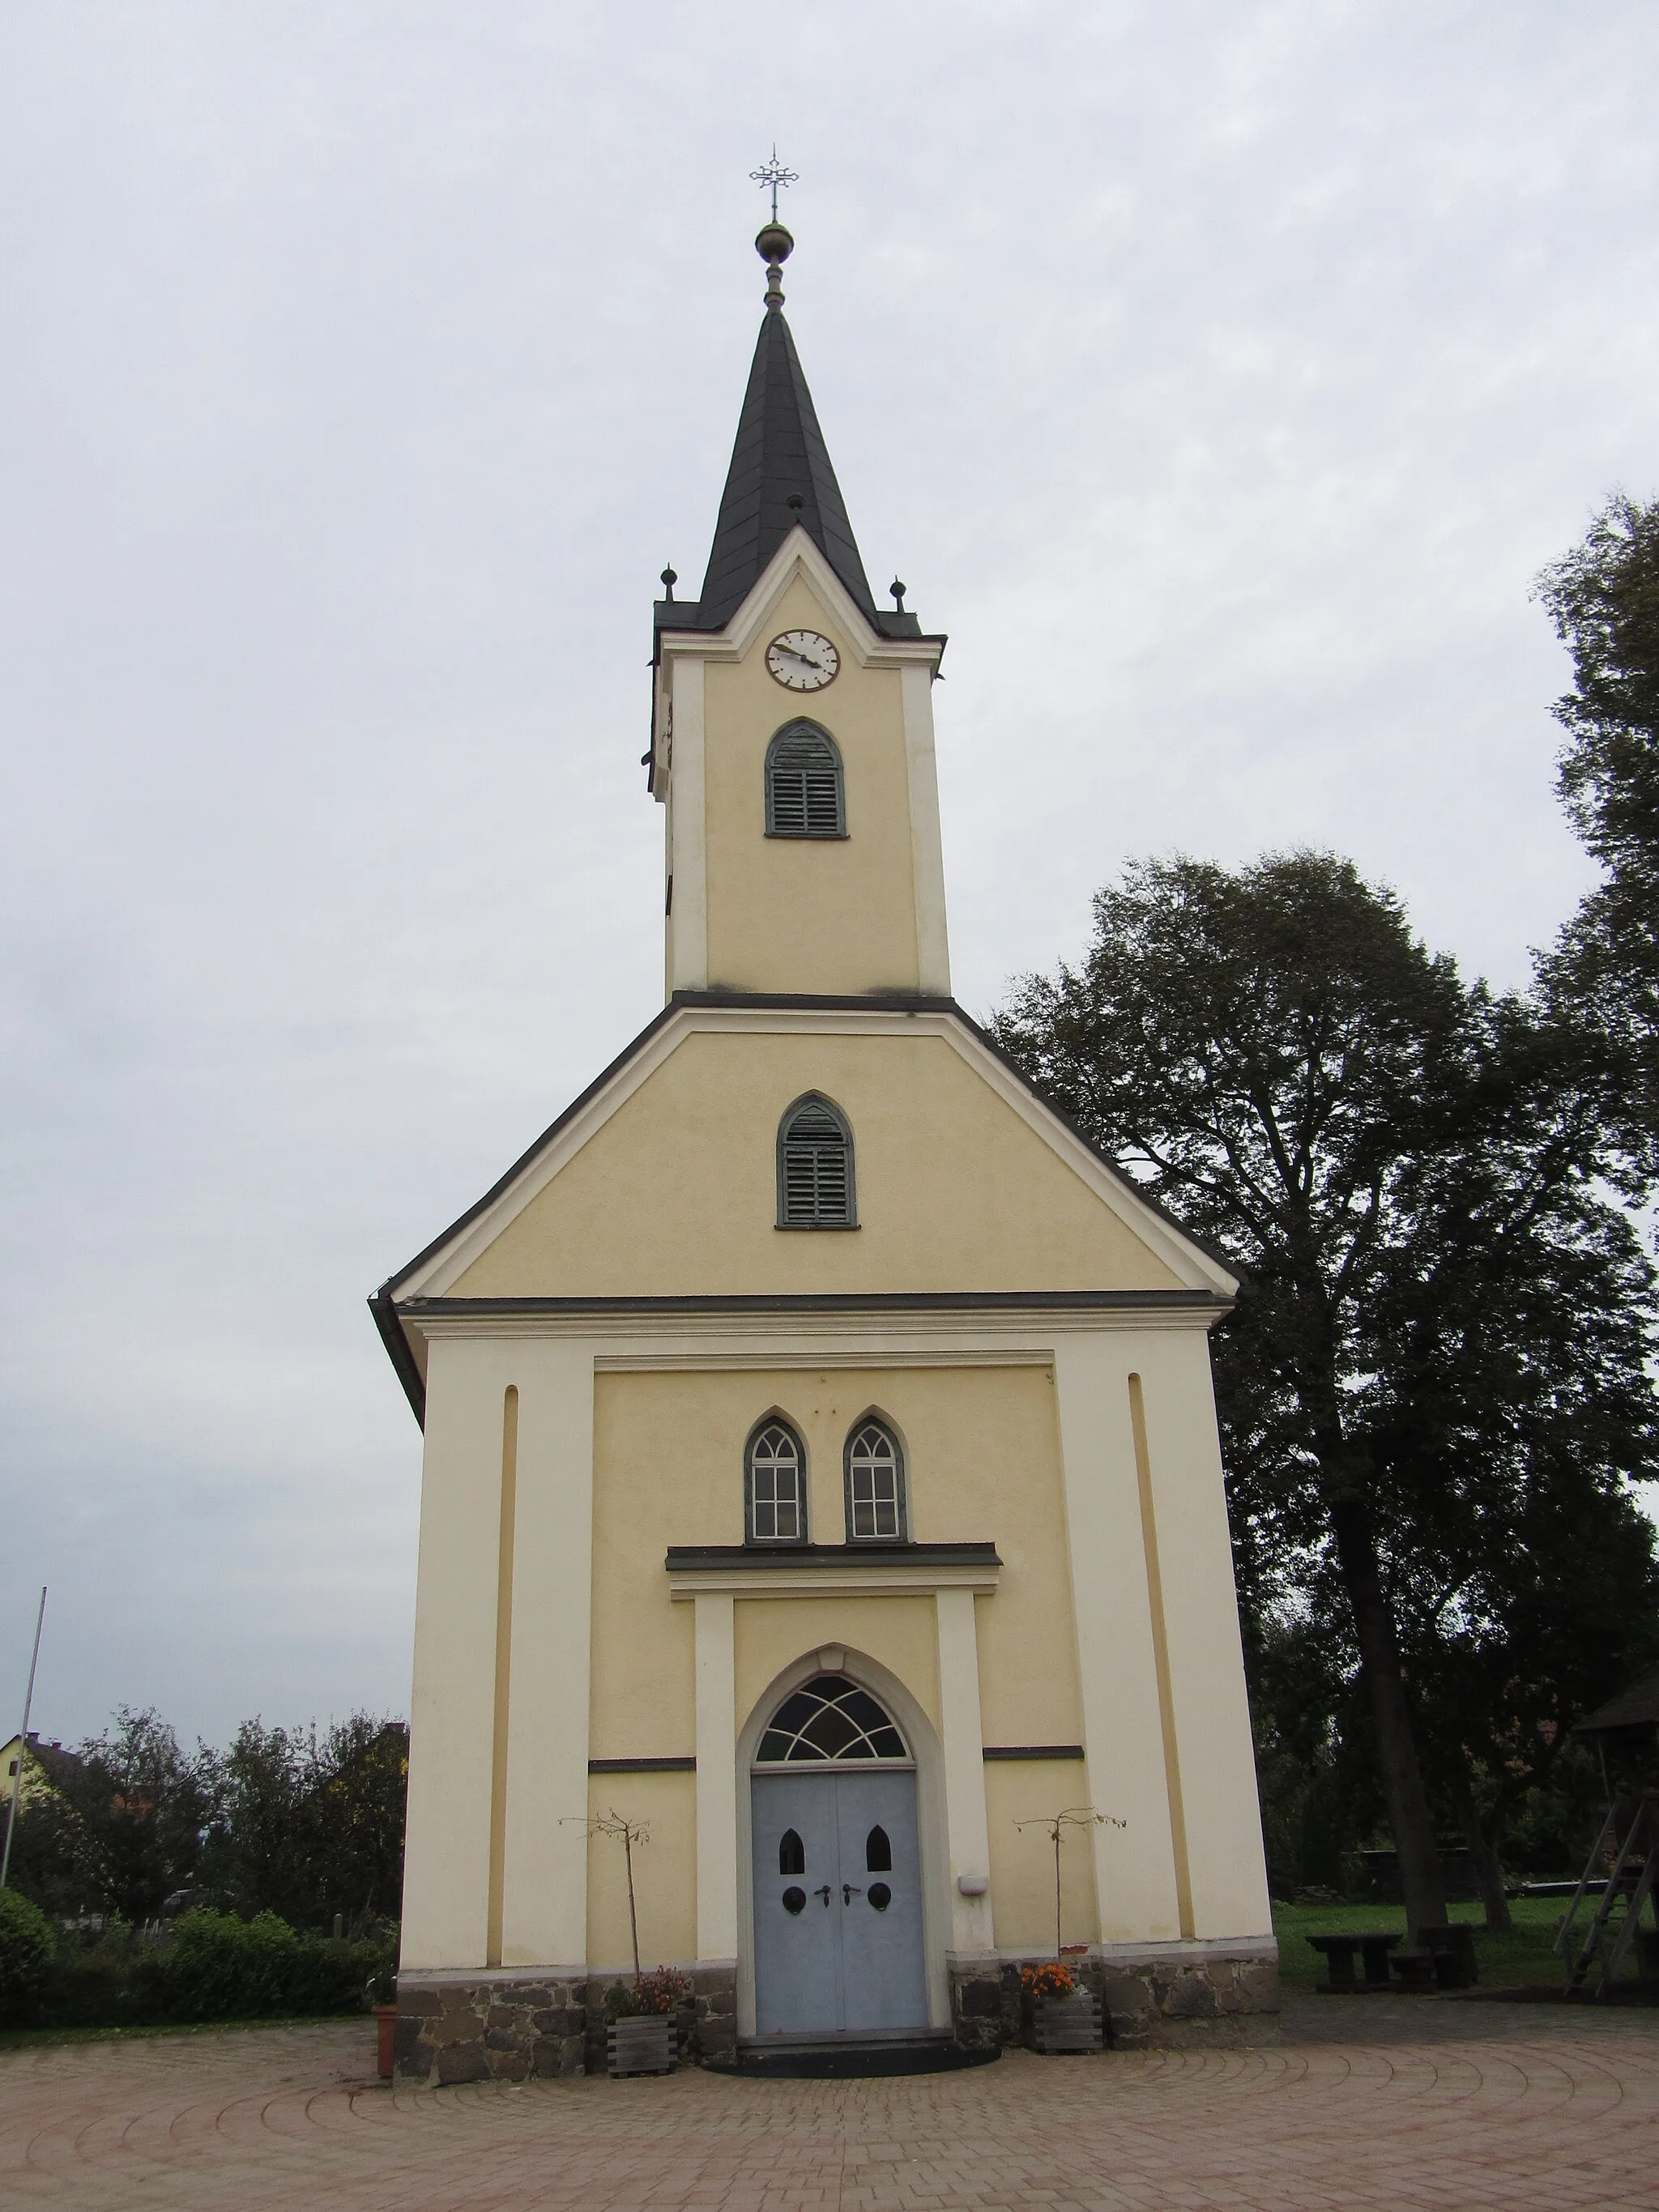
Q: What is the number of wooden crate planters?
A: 2